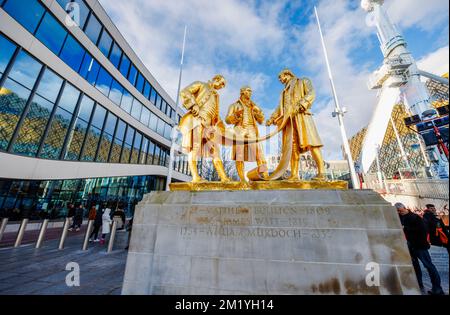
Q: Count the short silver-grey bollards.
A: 6